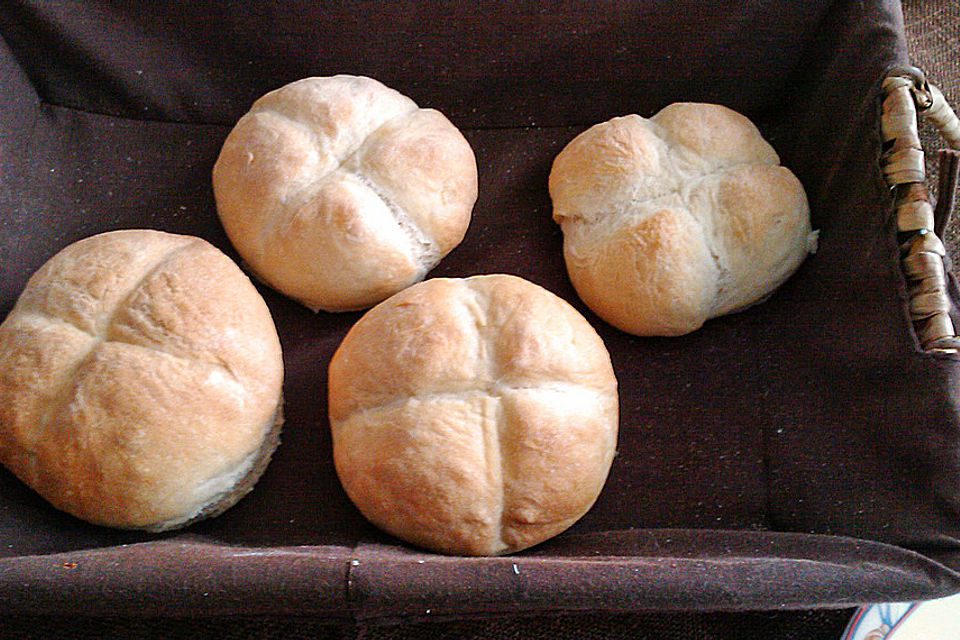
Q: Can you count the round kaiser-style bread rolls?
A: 4